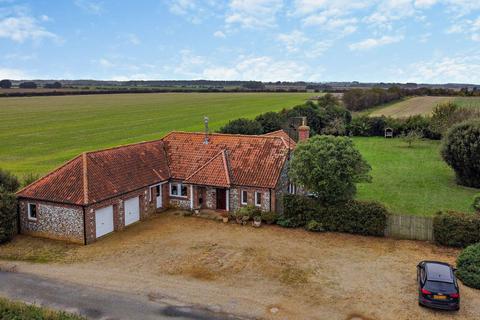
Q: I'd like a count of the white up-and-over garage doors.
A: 2